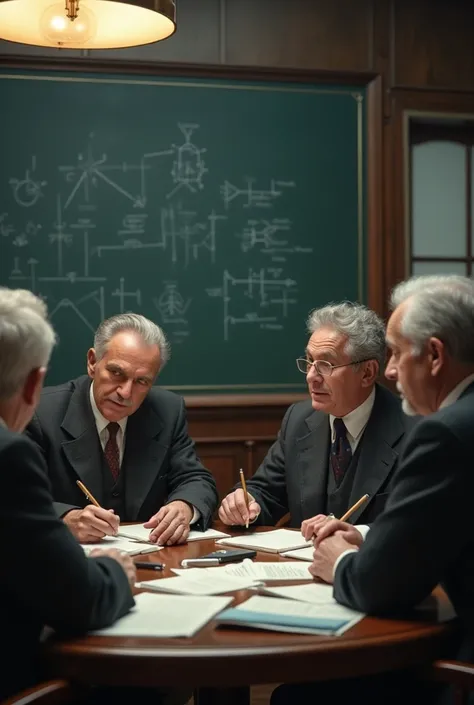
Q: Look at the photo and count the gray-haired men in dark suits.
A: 4